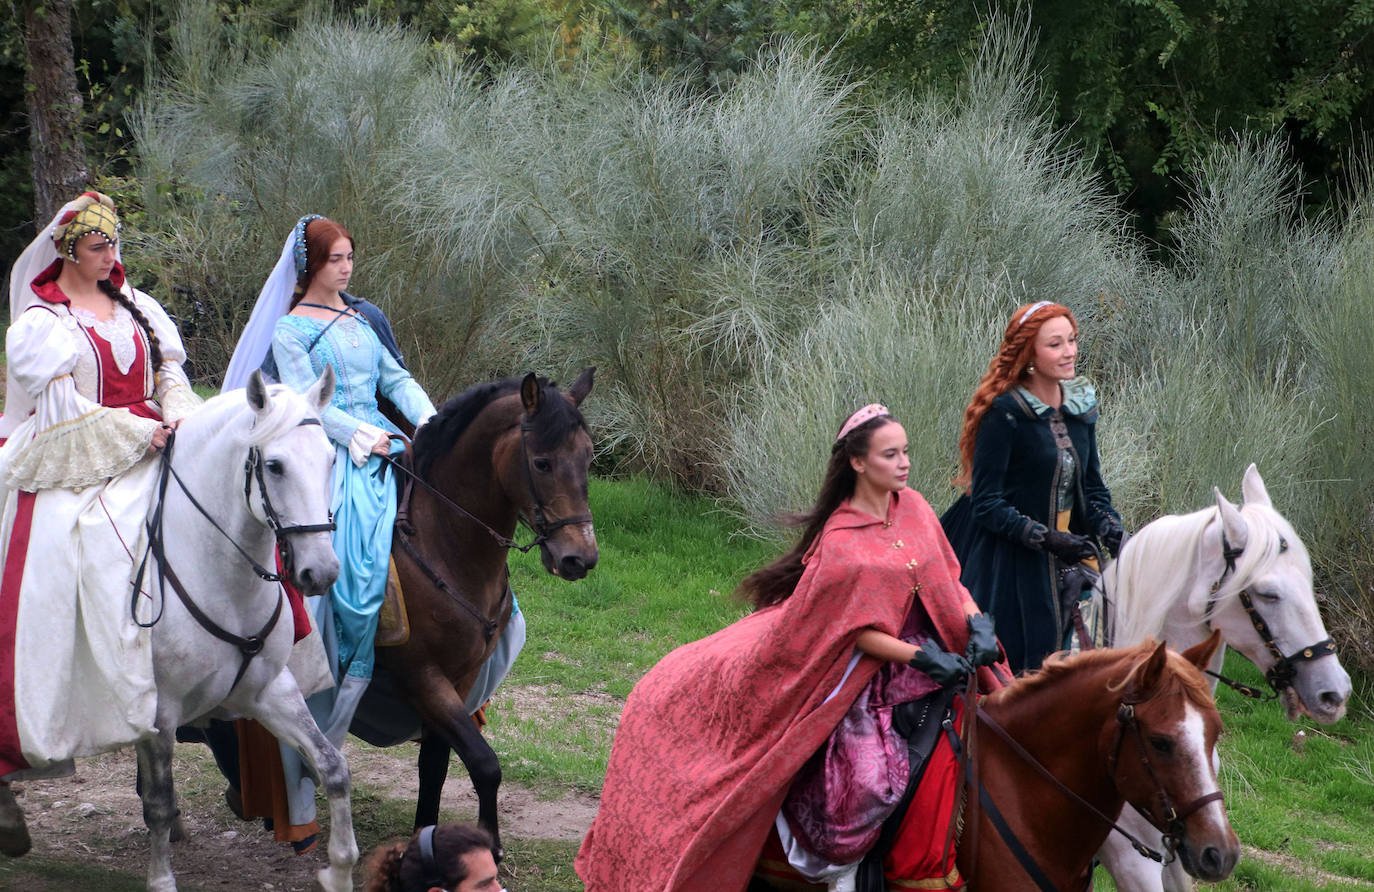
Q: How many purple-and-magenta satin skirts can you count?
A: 1